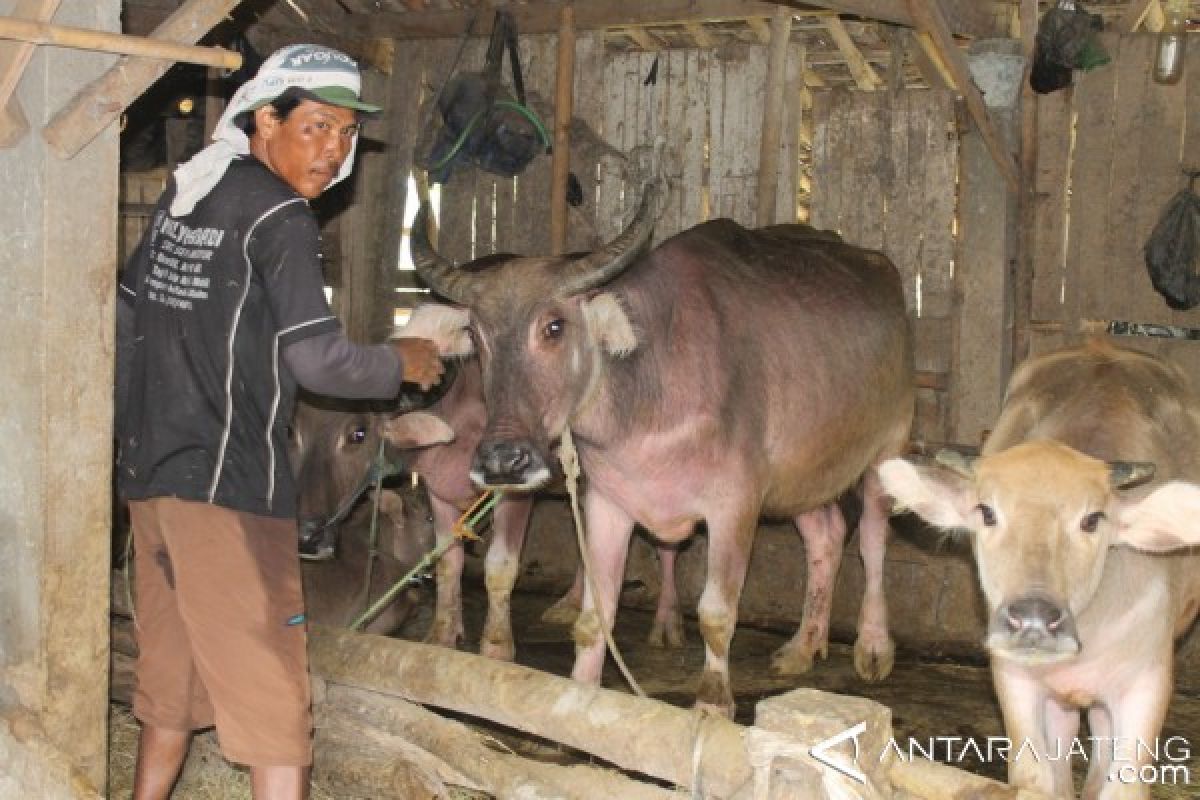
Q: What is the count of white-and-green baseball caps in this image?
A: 1